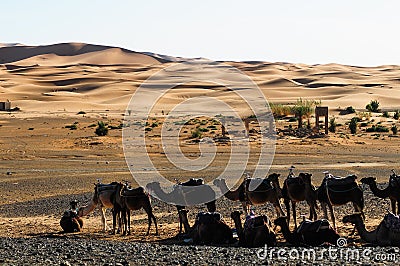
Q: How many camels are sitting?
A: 5